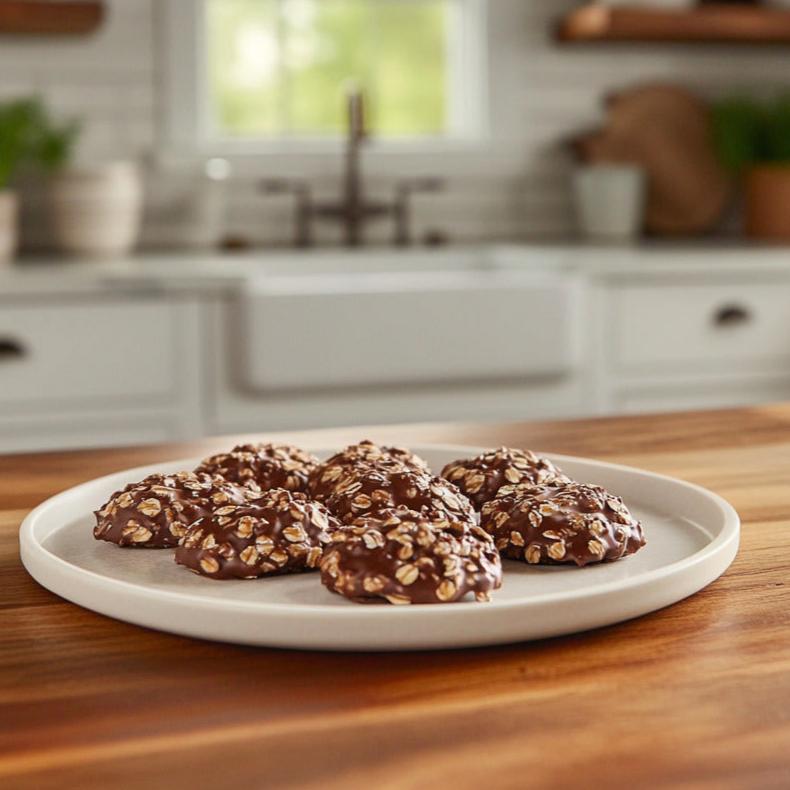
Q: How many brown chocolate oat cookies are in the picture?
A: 8